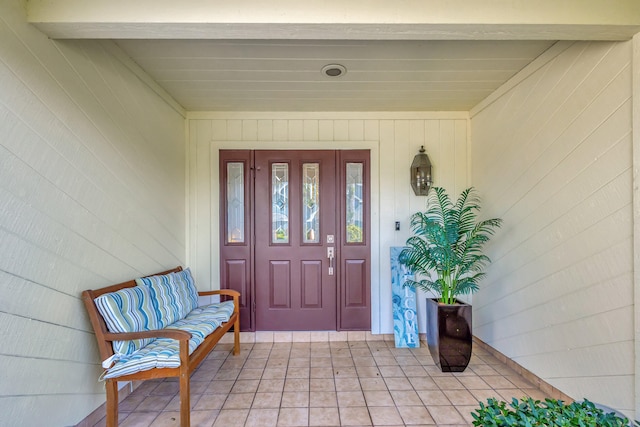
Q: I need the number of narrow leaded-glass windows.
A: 4